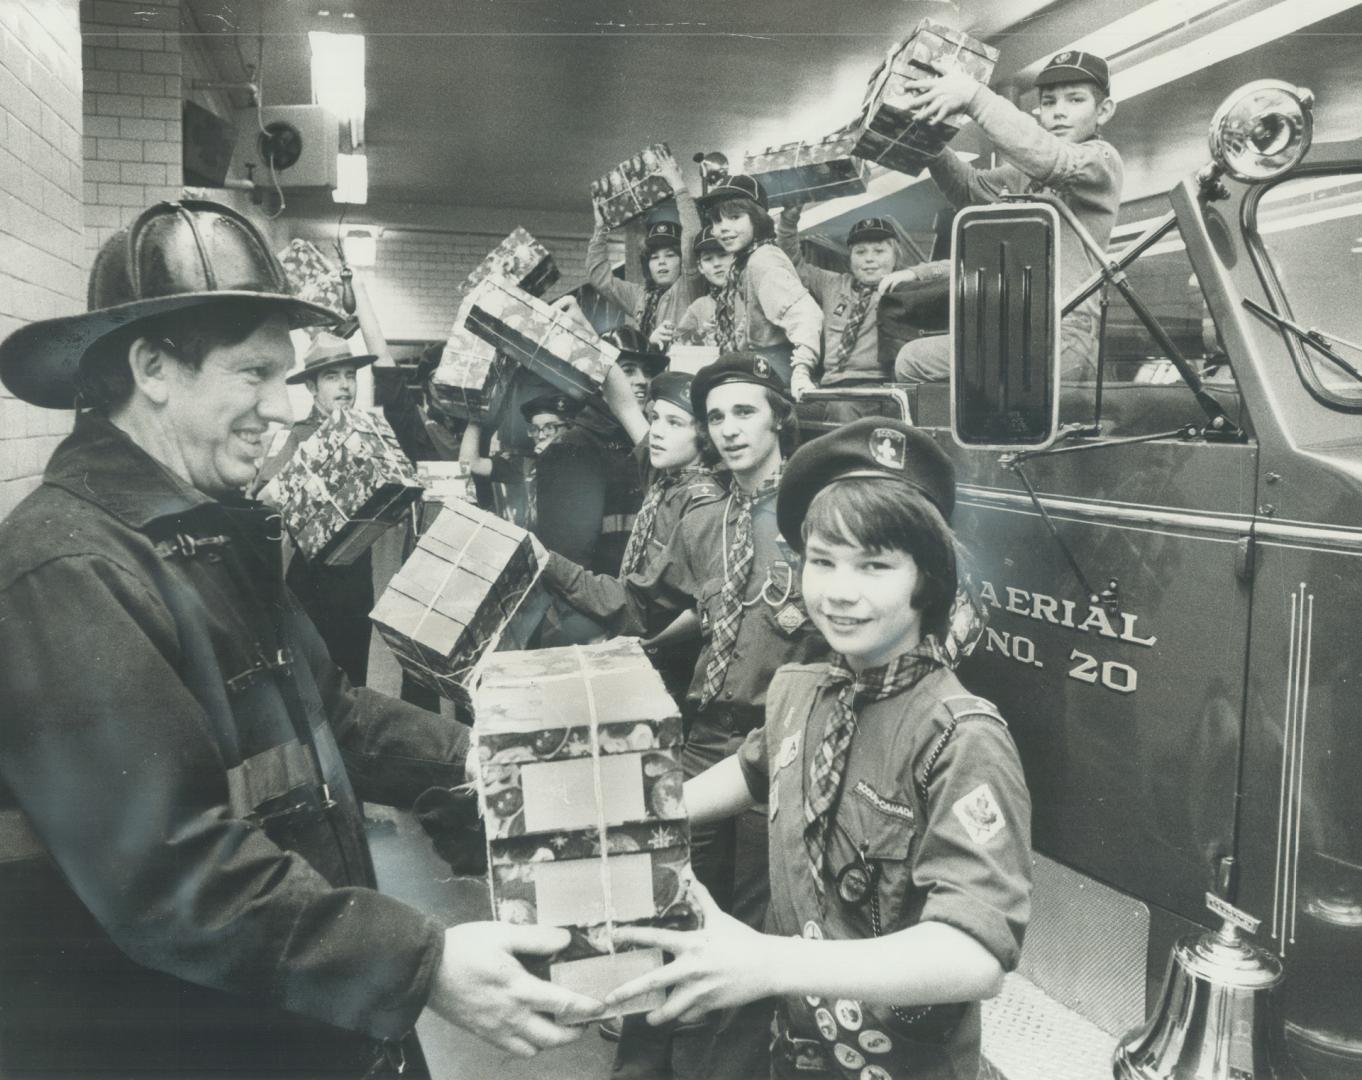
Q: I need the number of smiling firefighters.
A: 1